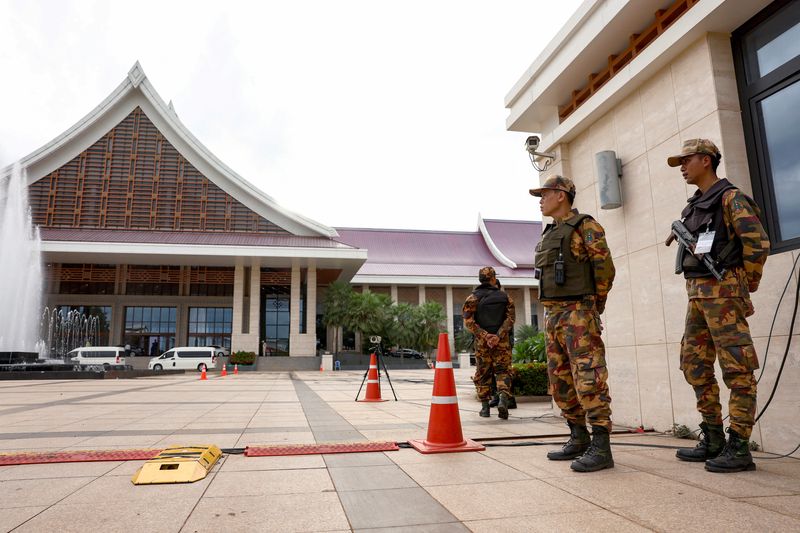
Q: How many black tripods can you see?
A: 1